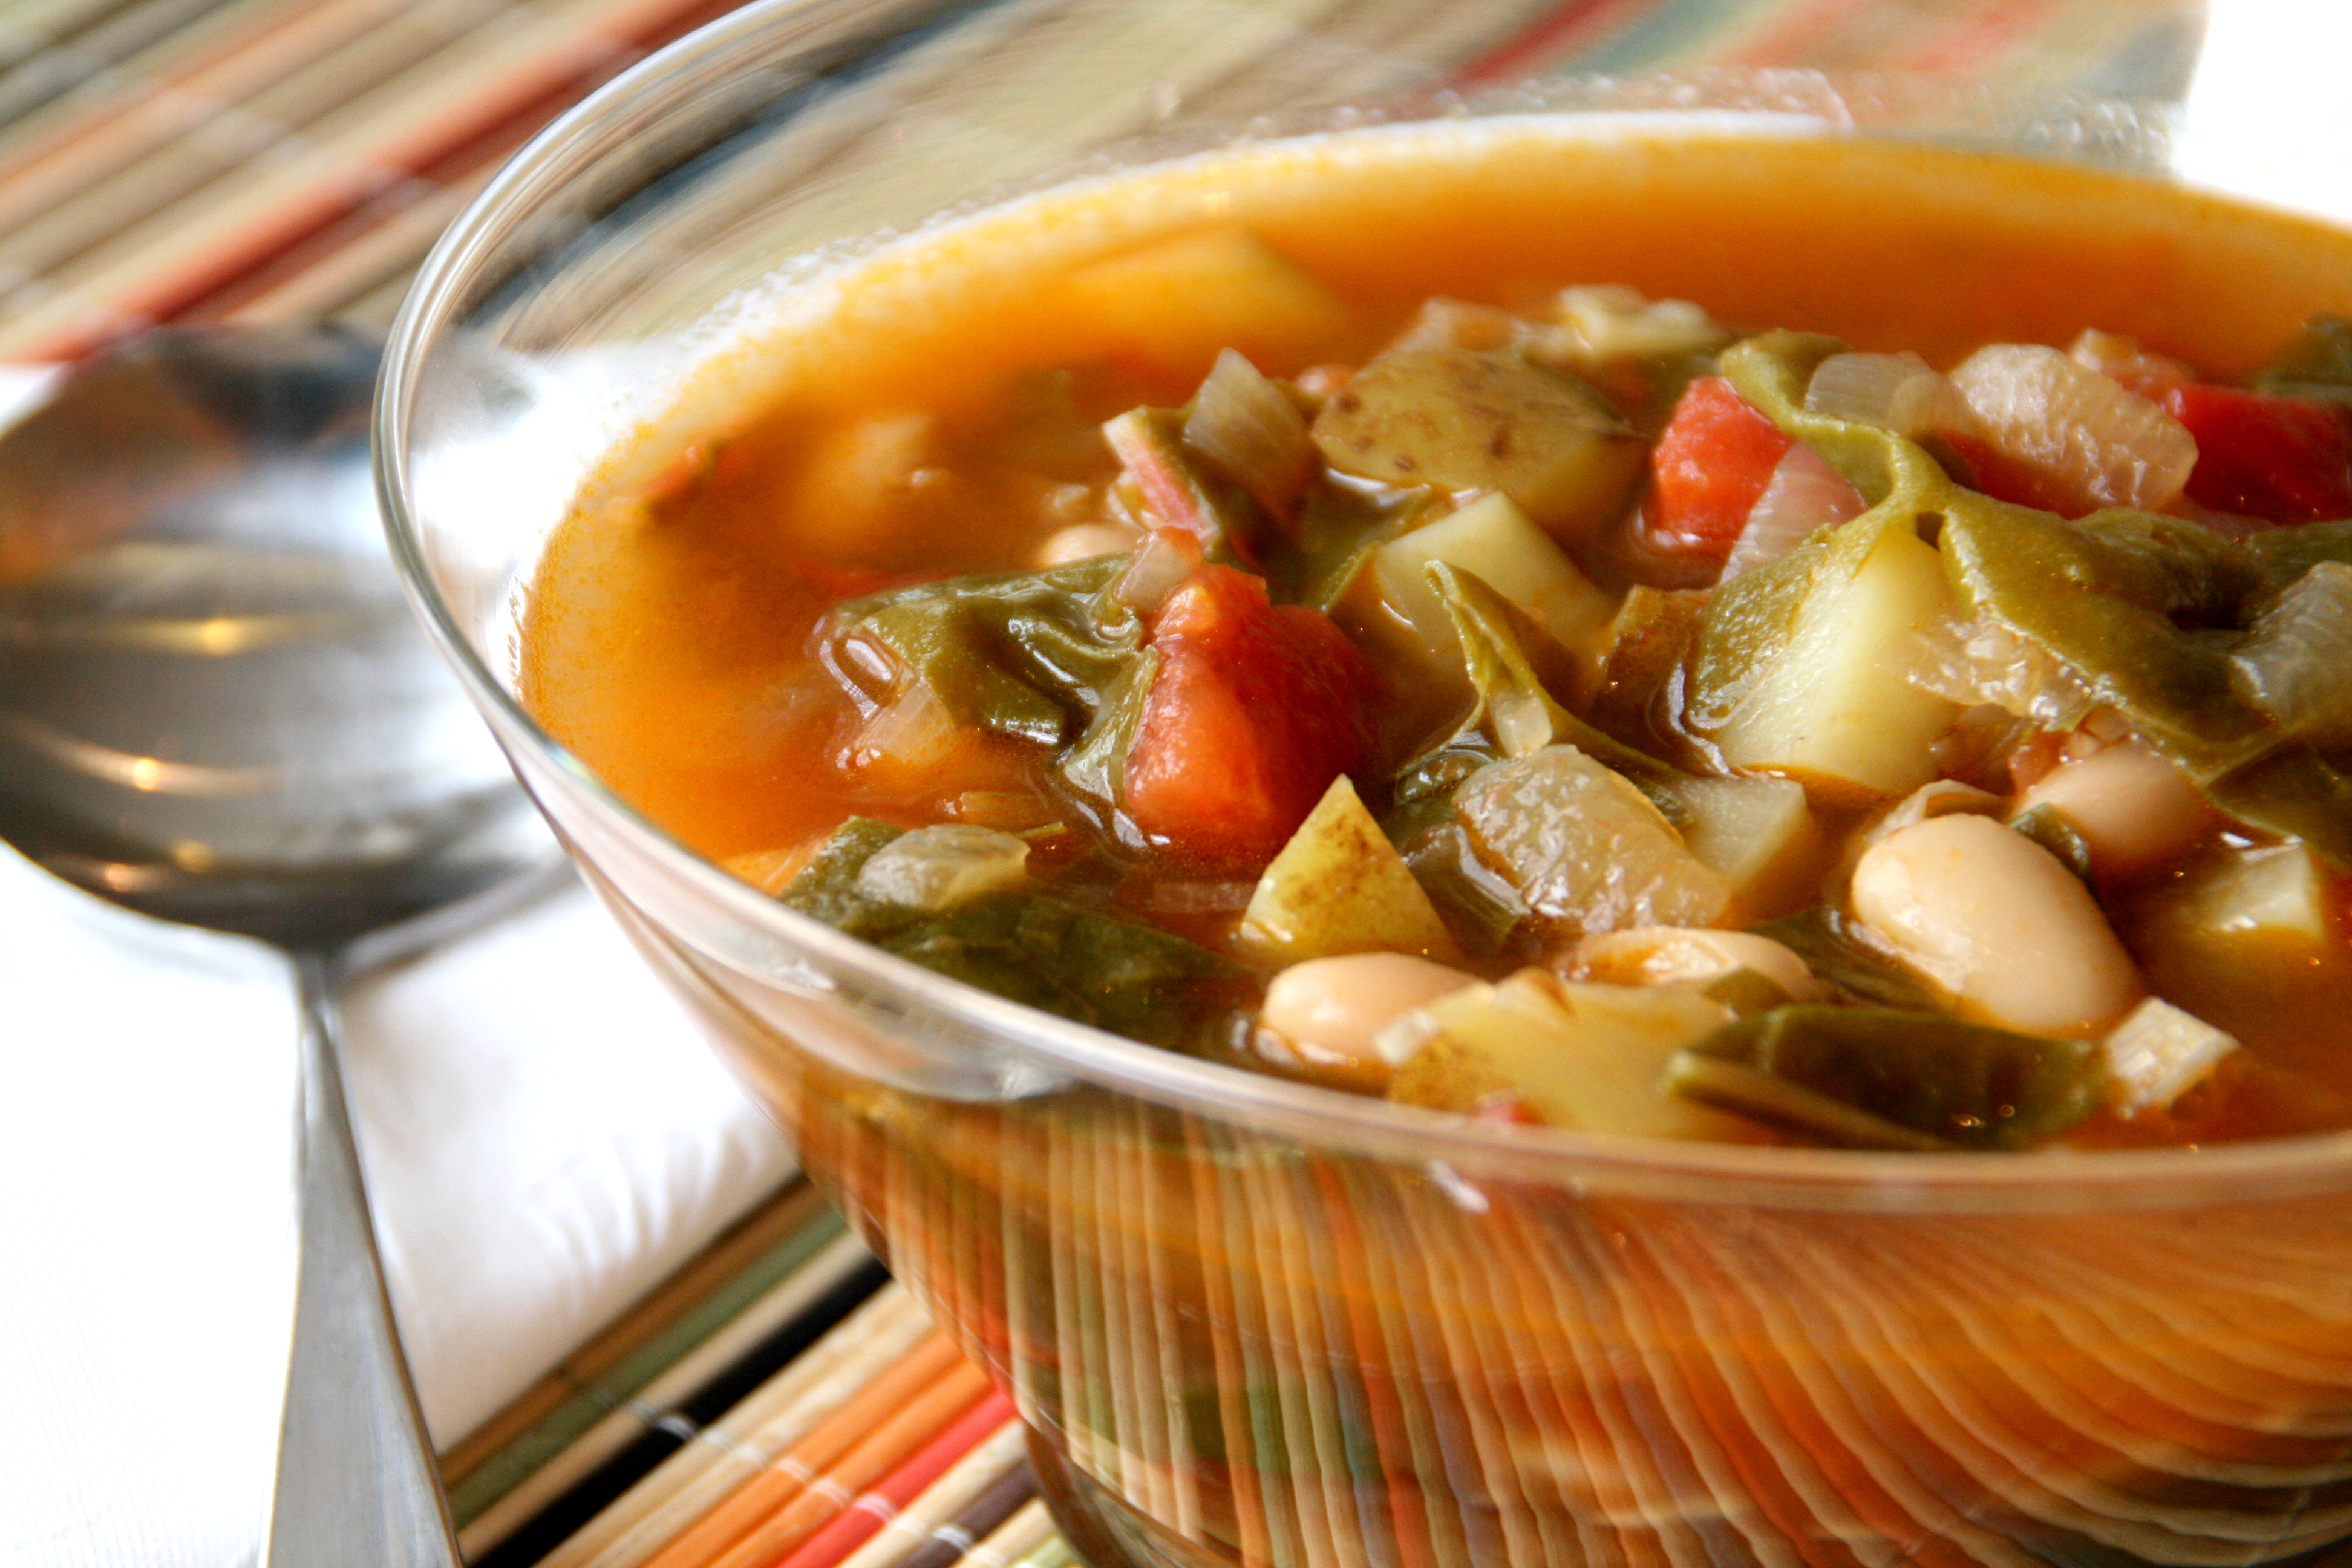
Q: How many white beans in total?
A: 5